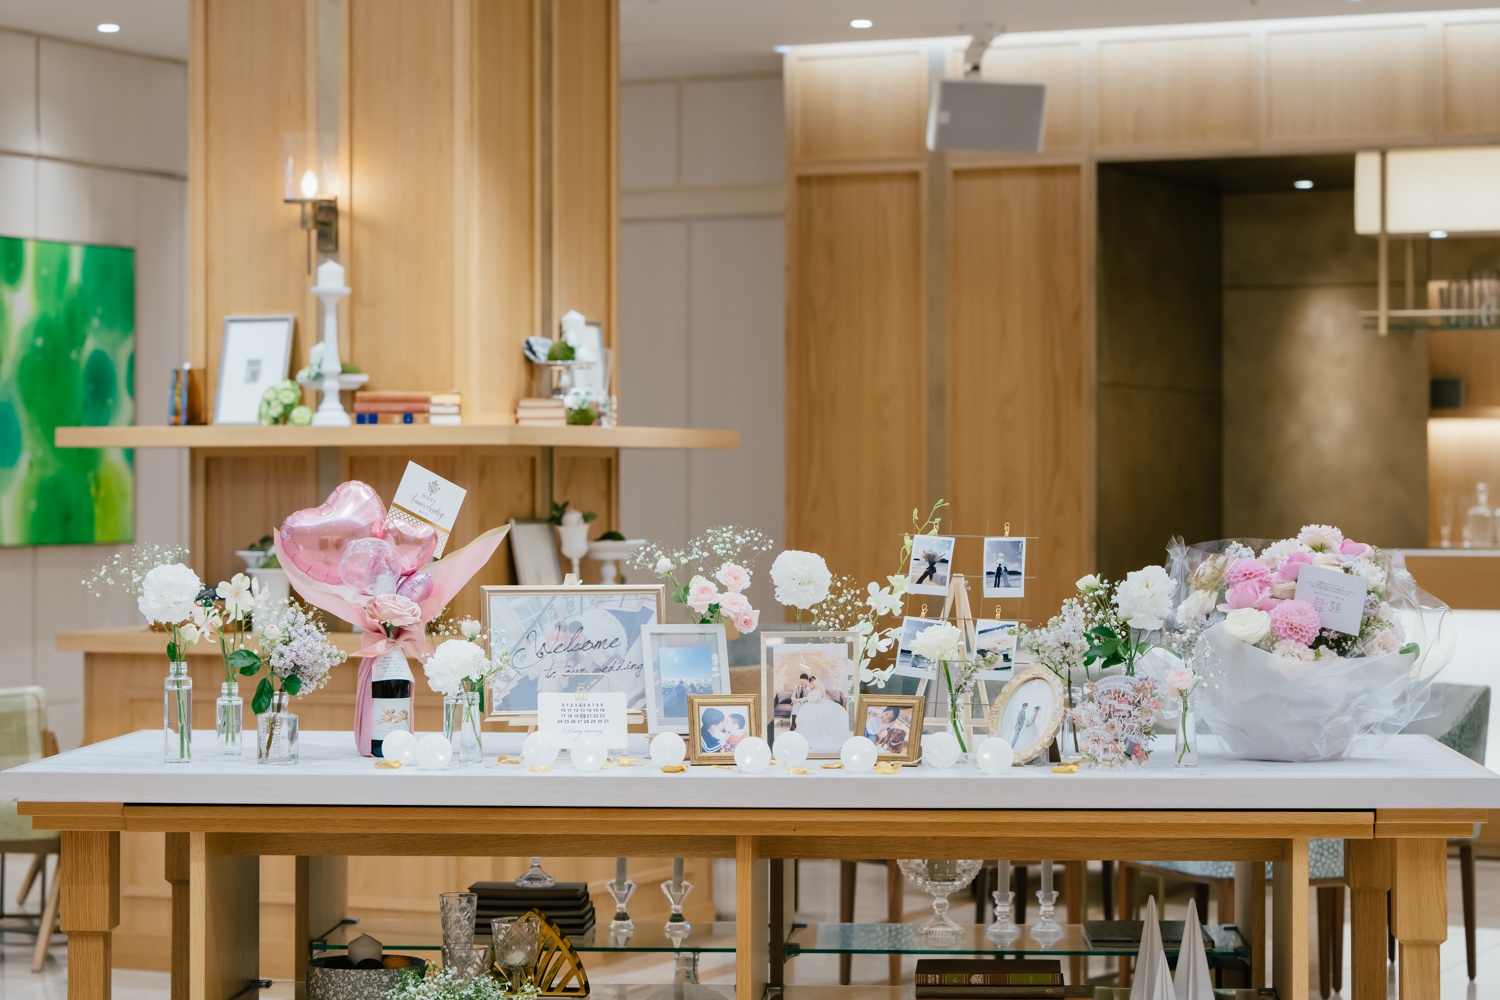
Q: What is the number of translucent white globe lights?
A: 10